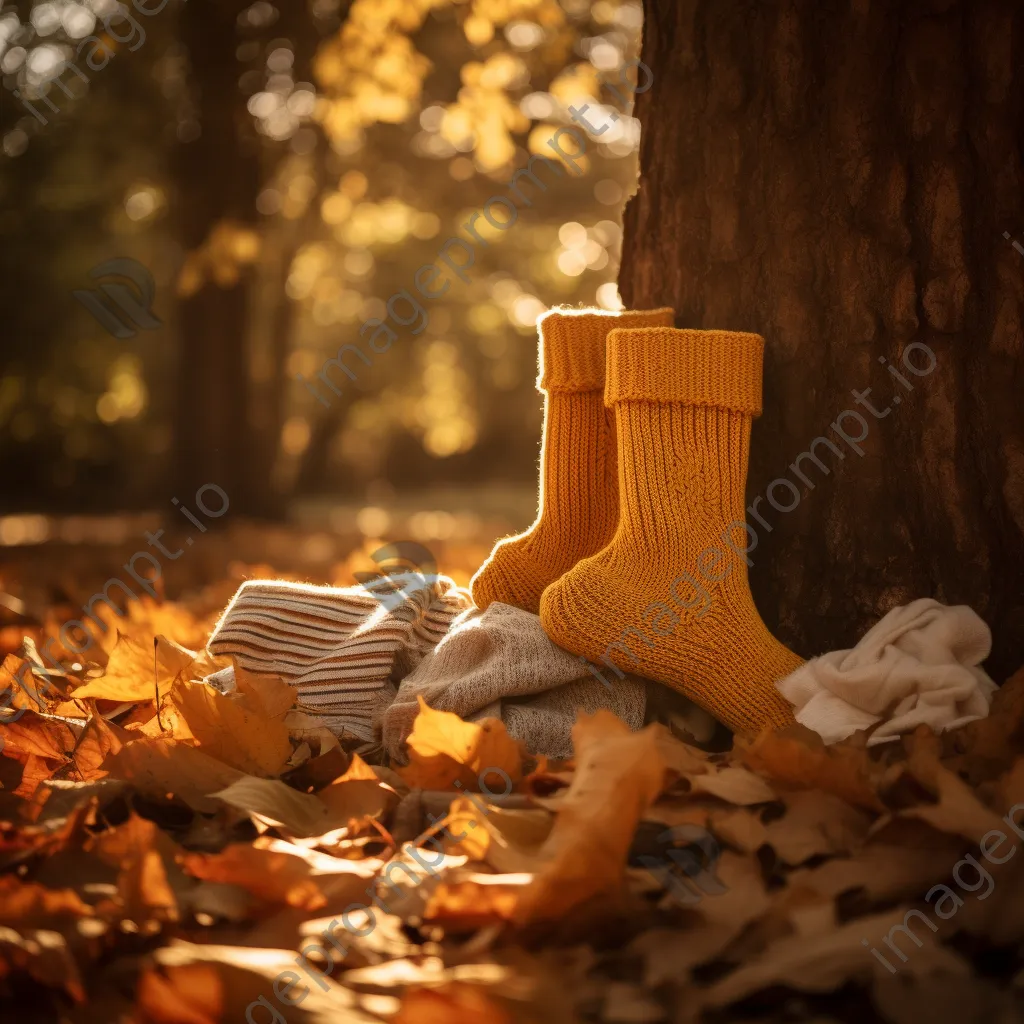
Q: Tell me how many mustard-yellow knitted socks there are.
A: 2